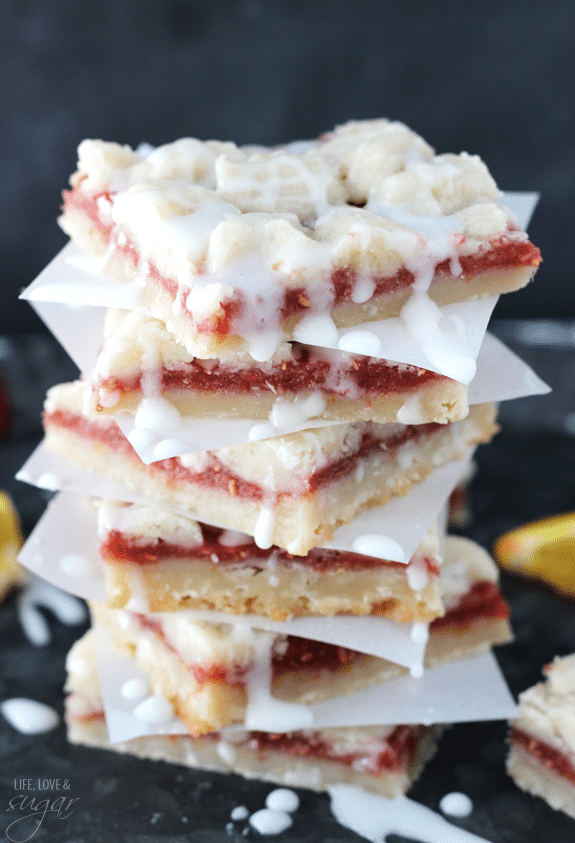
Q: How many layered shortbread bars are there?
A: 7